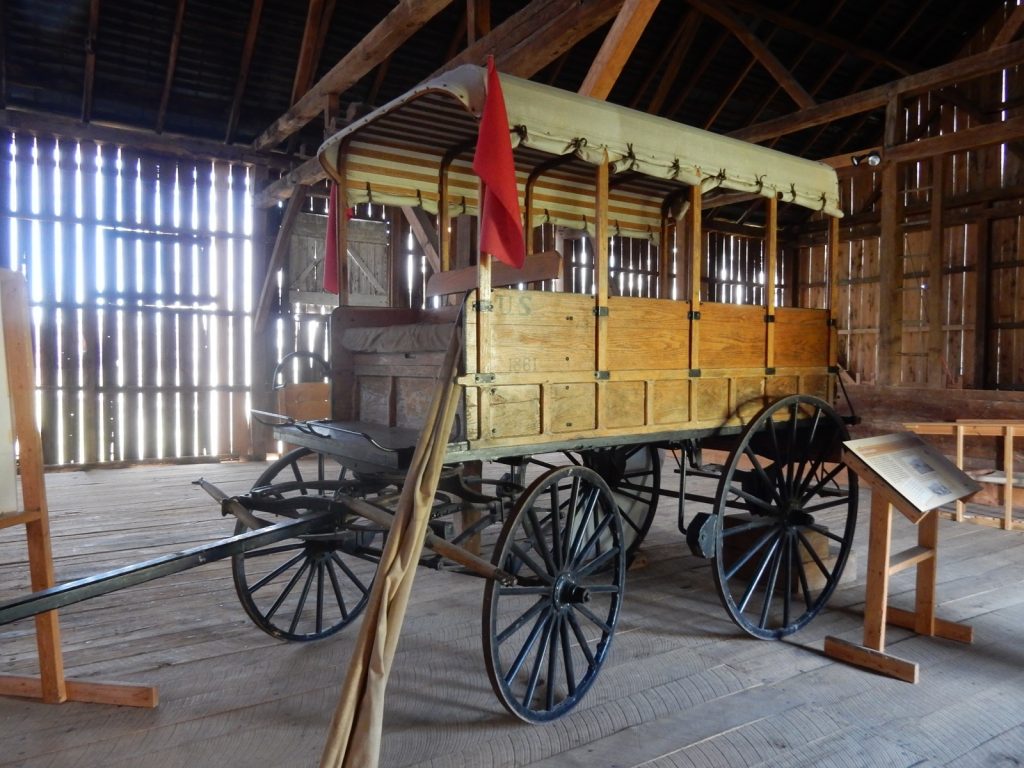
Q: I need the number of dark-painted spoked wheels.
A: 4